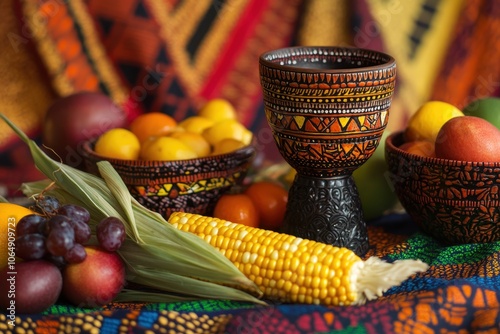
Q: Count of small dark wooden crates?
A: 0